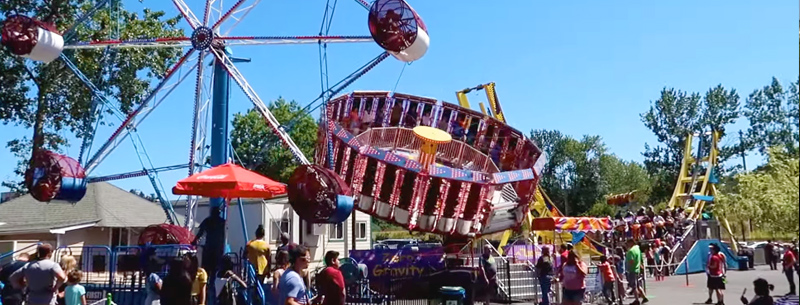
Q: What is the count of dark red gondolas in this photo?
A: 5